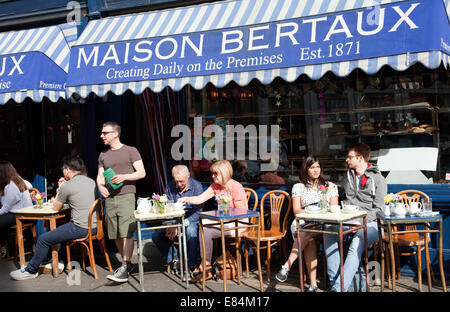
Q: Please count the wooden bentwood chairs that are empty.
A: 2